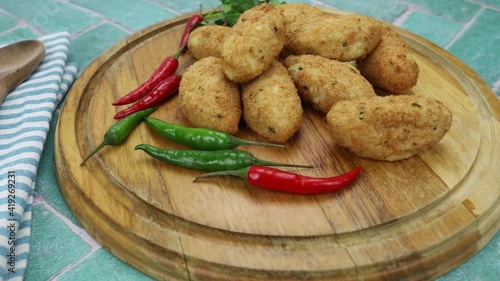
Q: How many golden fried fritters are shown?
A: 9